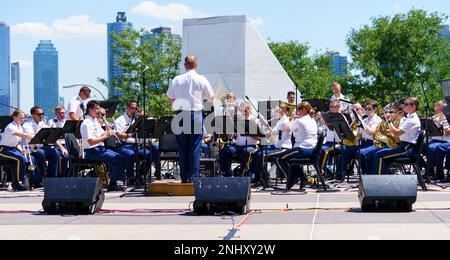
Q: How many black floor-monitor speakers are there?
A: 3